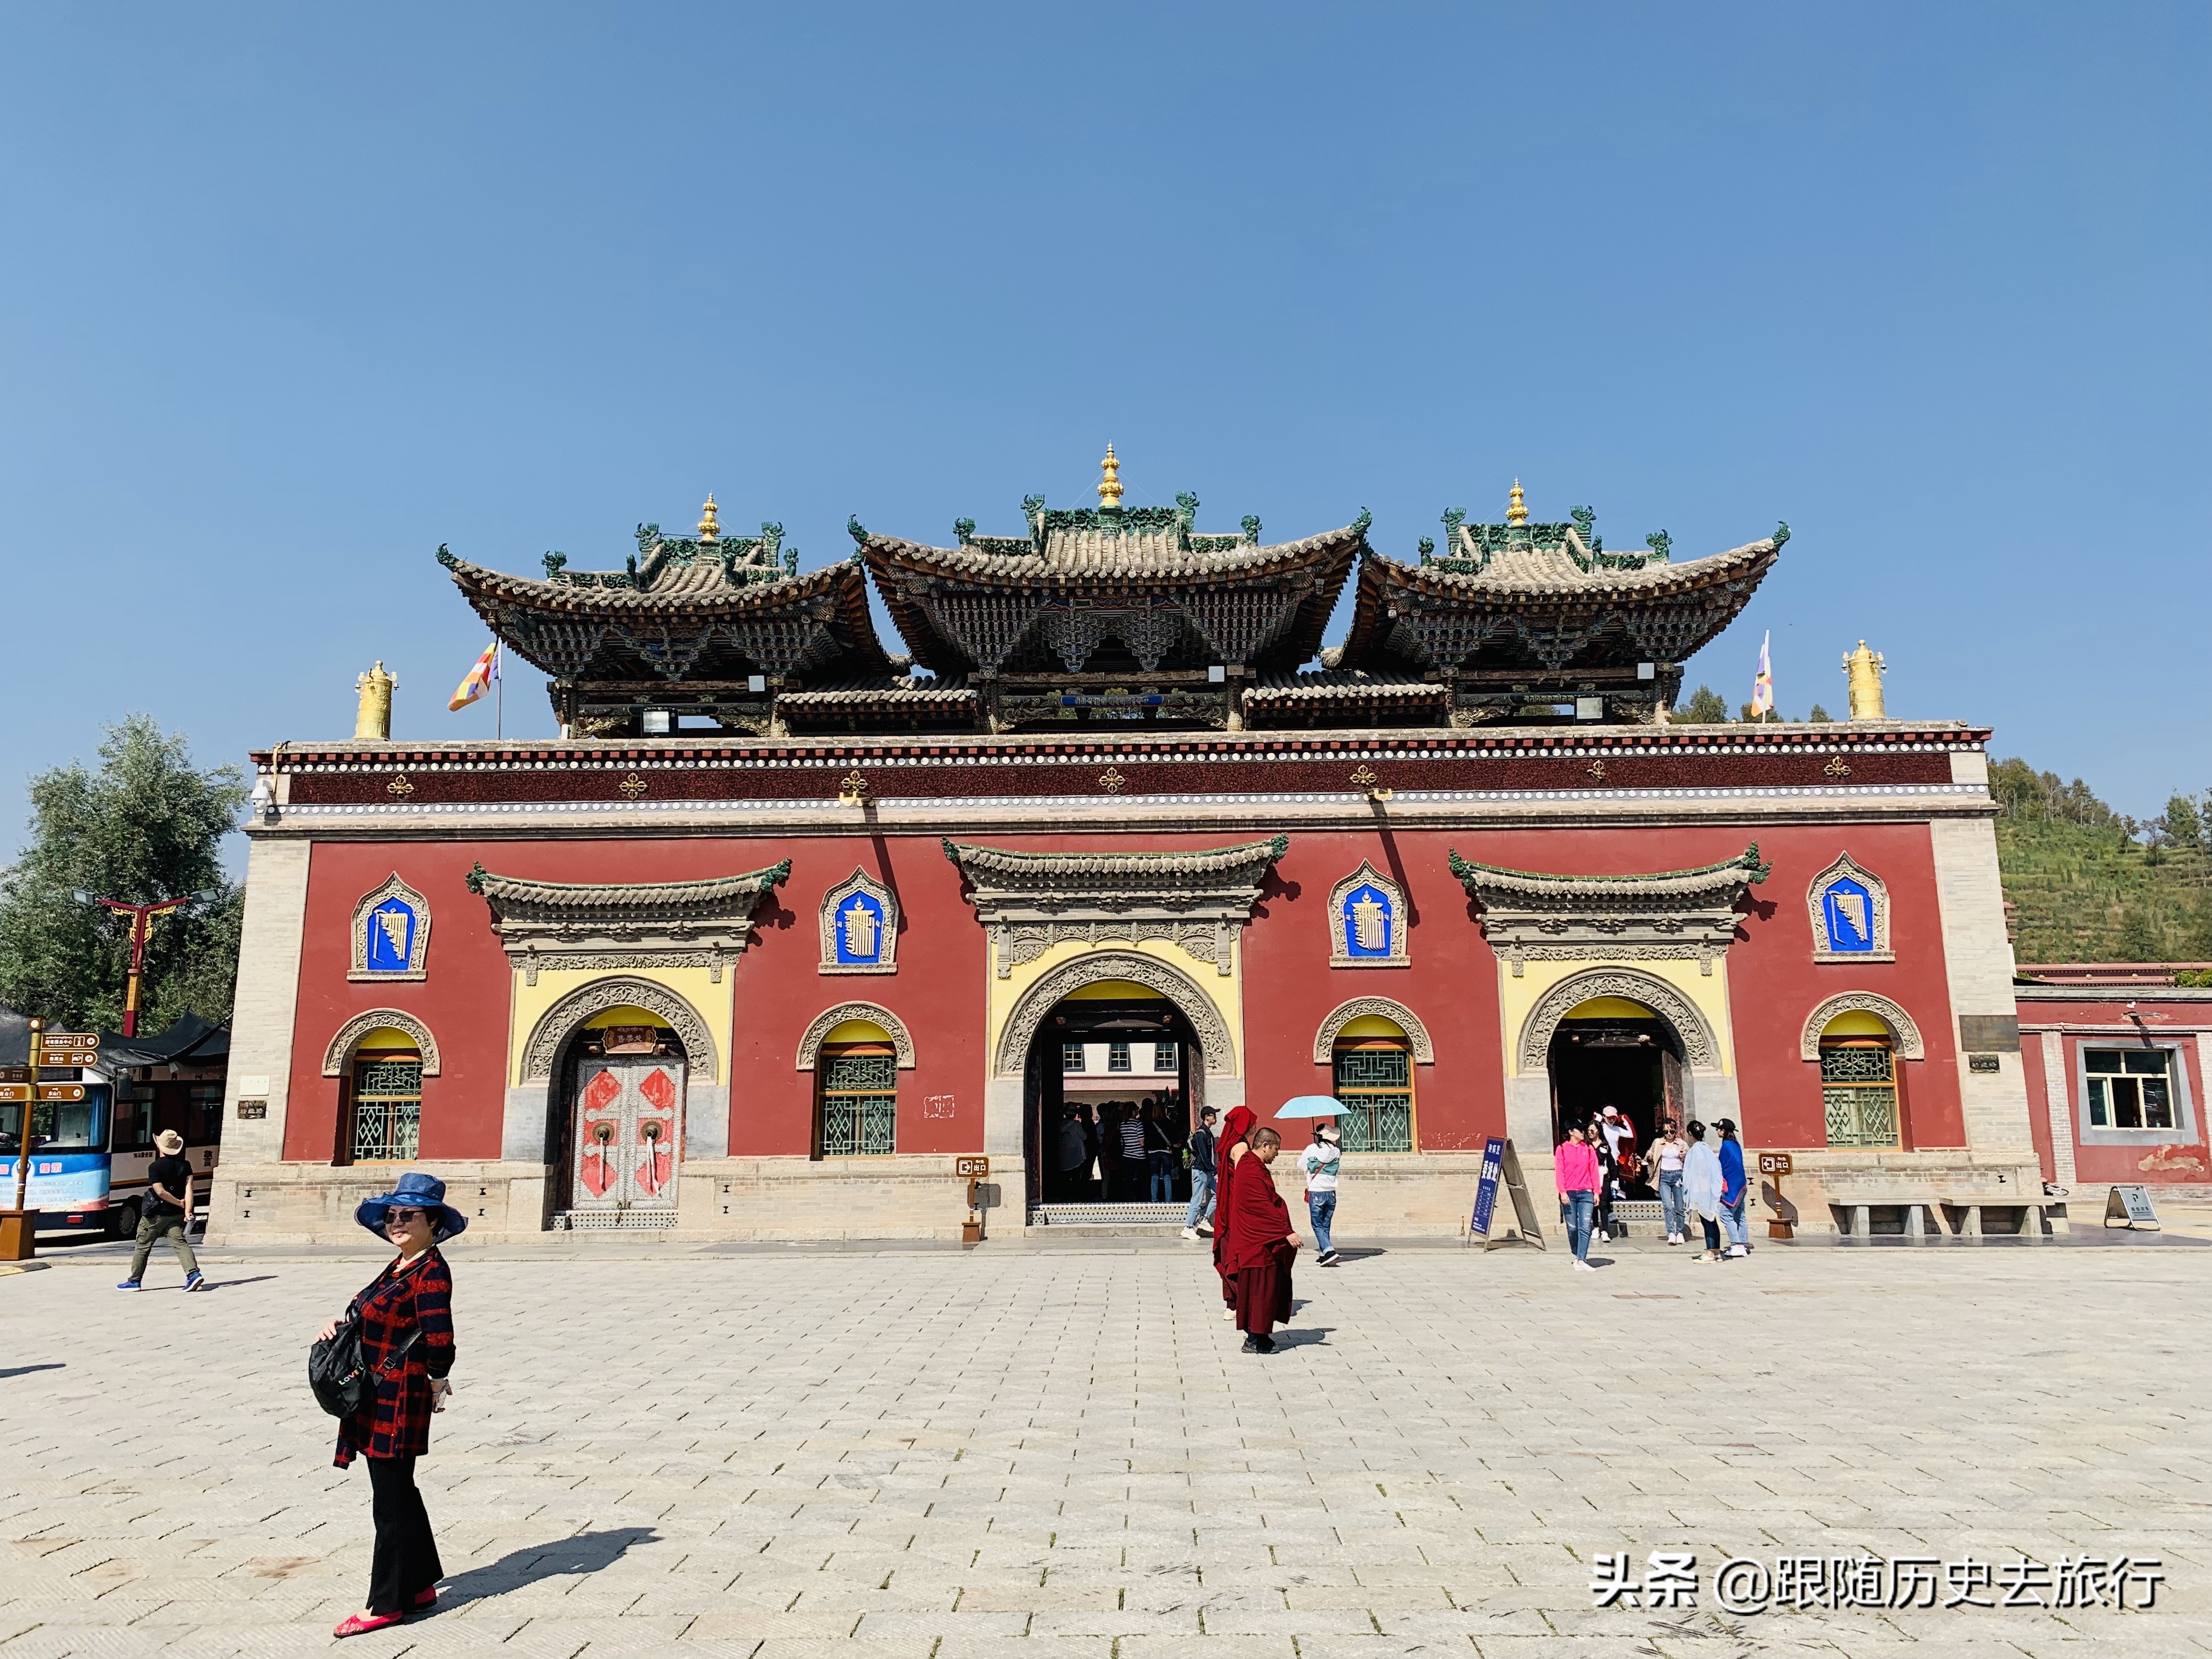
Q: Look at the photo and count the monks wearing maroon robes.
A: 2